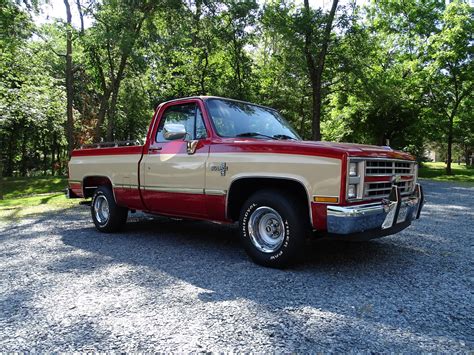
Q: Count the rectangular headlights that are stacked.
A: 2